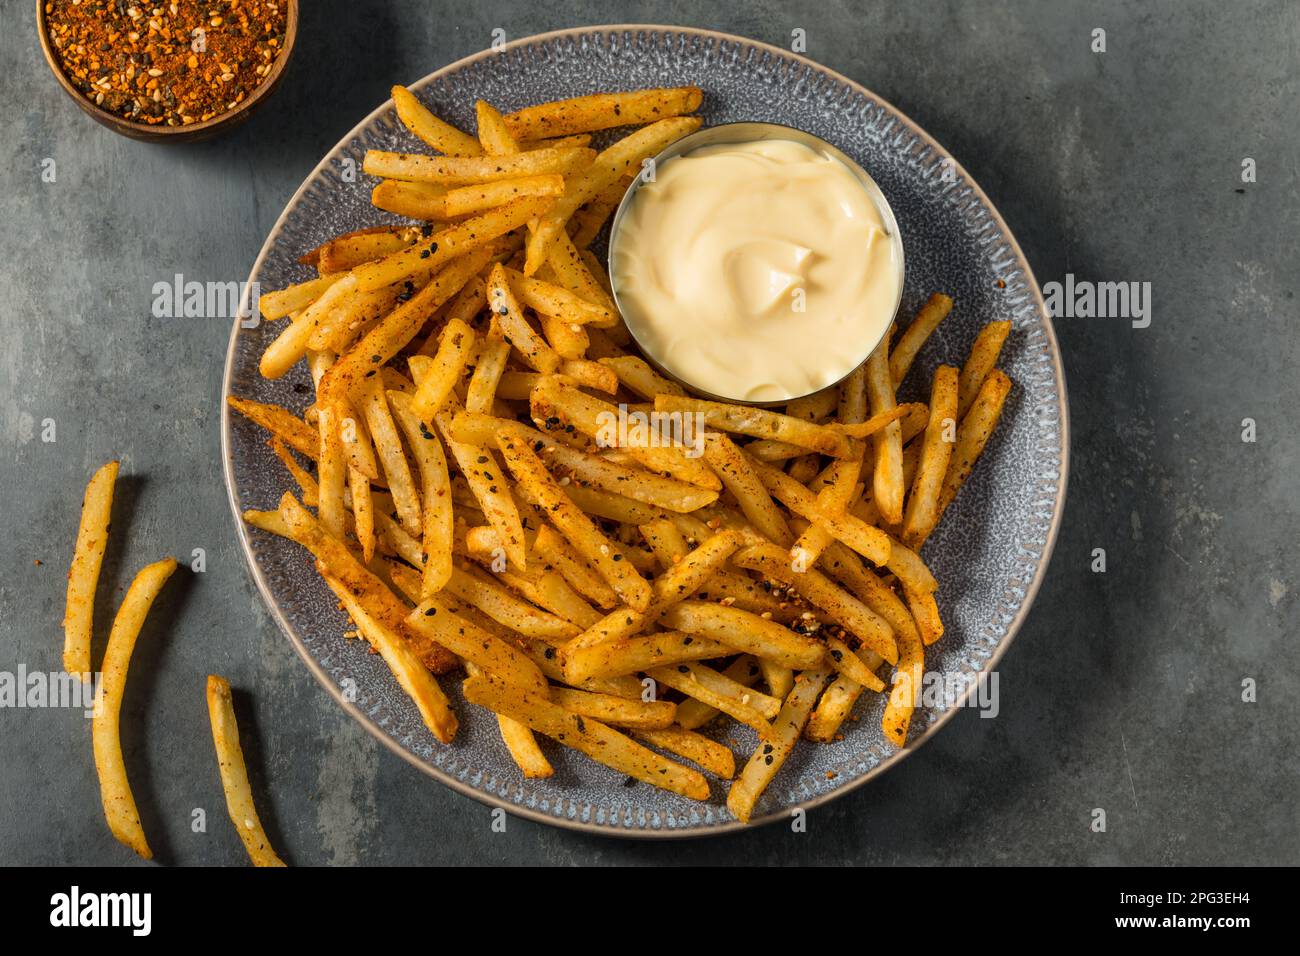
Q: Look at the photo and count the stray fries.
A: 3